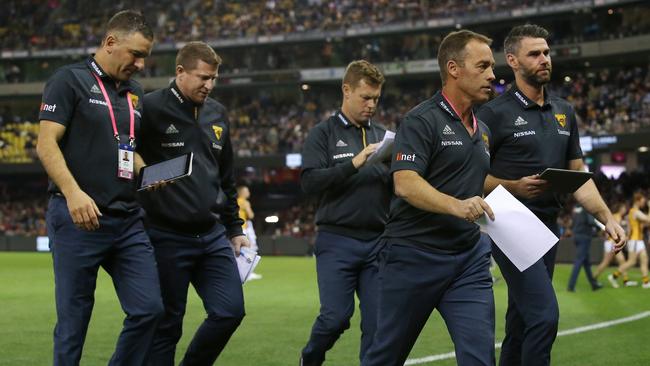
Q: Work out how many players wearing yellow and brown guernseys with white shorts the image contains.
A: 2